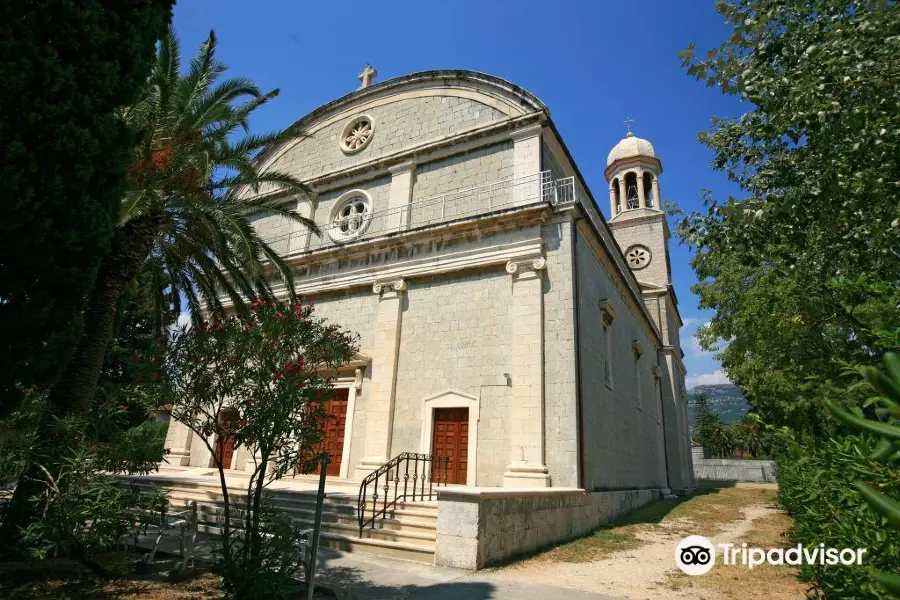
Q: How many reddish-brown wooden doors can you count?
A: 3